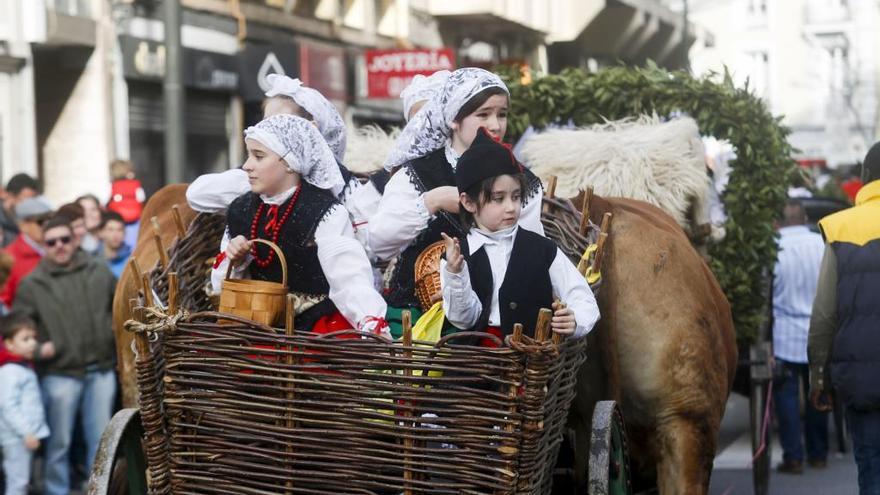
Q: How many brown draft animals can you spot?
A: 2